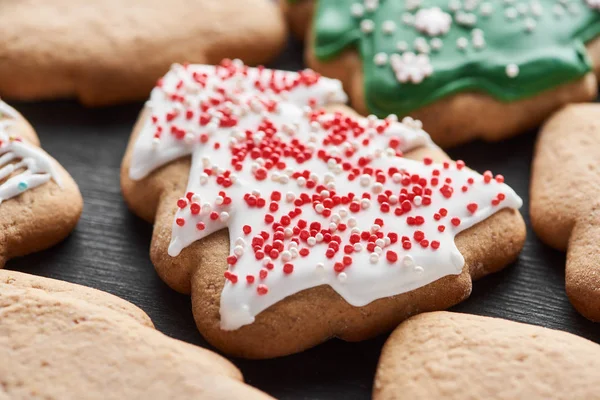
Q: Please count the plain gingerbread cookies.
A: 4